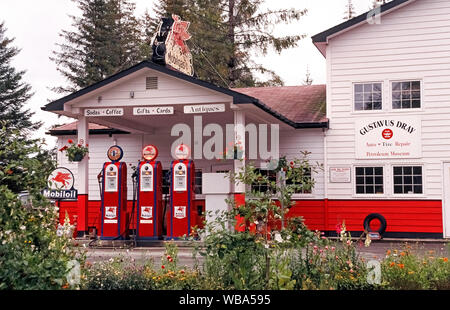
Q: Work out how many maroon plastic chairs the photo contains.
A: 0